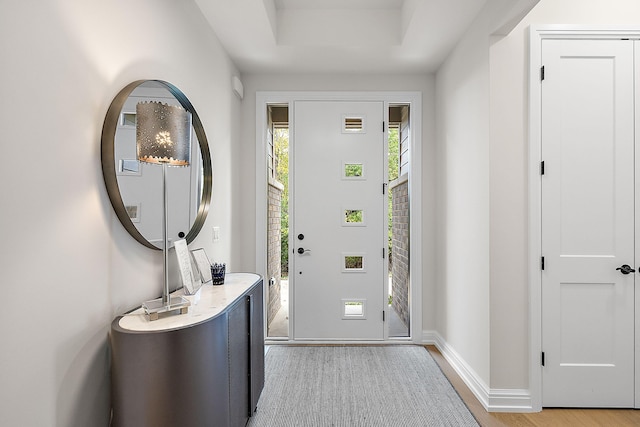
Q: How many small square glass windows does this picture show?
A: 5